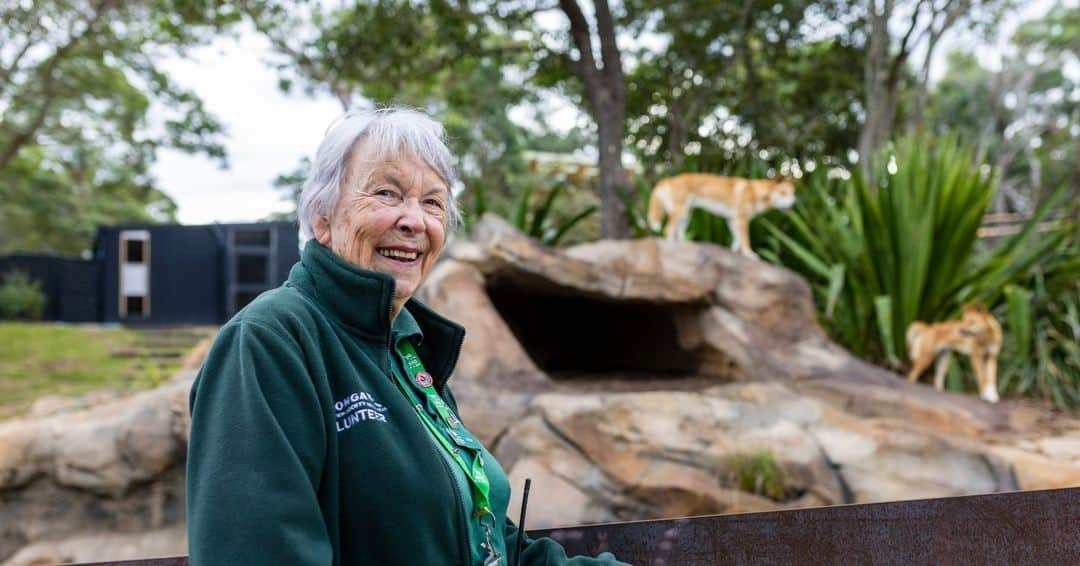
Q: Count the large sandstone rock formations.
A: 1